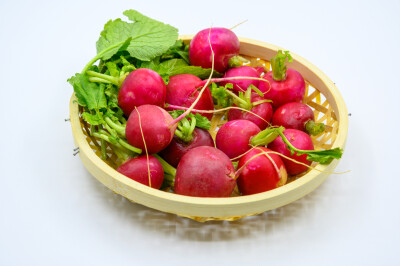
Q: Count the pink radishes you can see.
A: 14